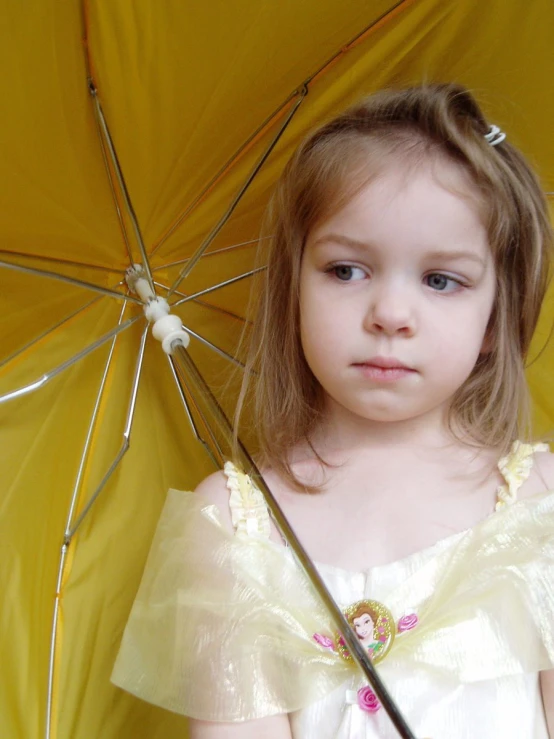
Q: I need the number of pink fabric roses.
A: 3